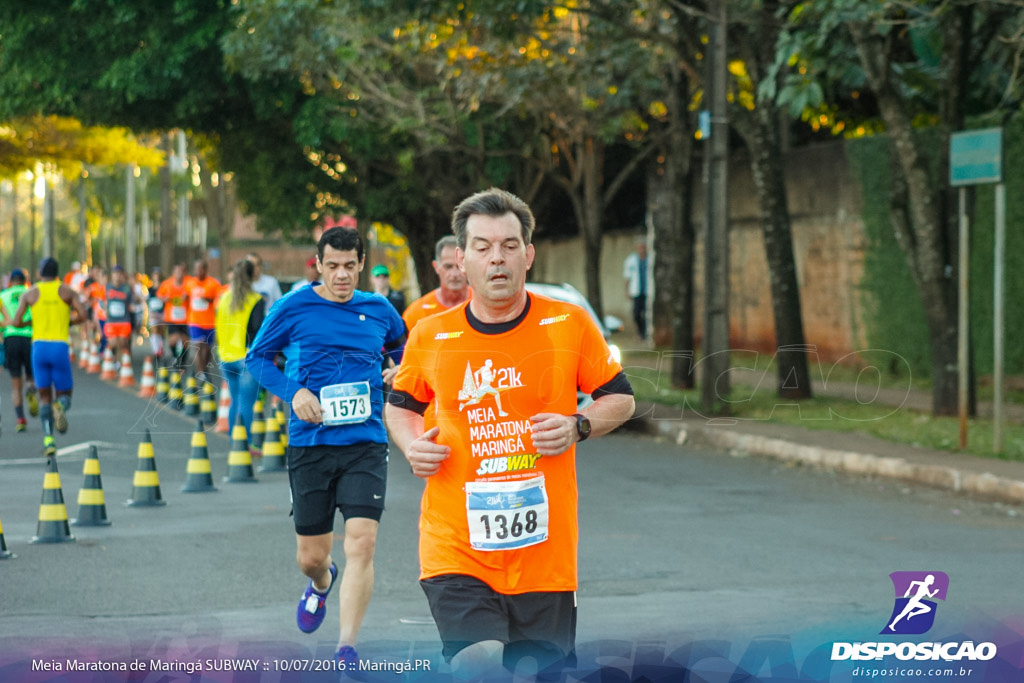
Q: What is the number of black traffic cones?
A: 13